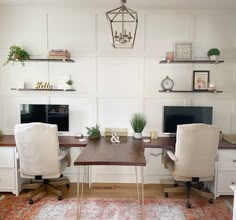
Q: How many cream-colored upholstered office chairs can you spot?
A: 2